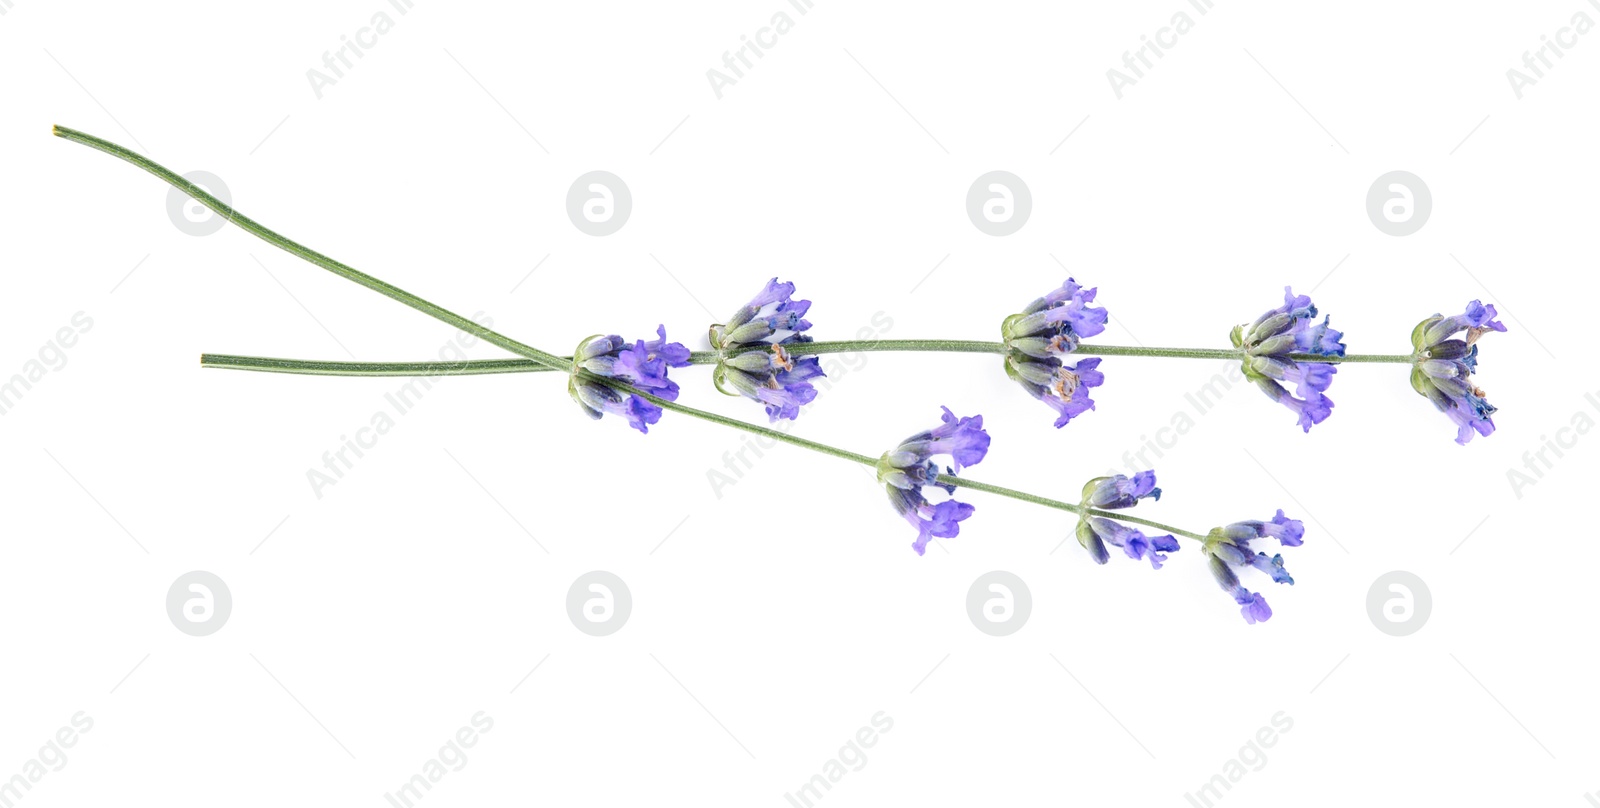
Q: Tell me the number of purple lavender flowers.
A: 8